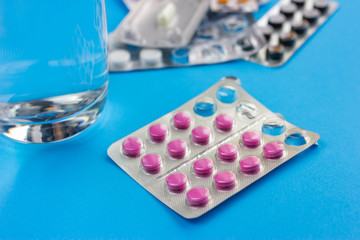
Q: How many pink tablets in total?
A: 15